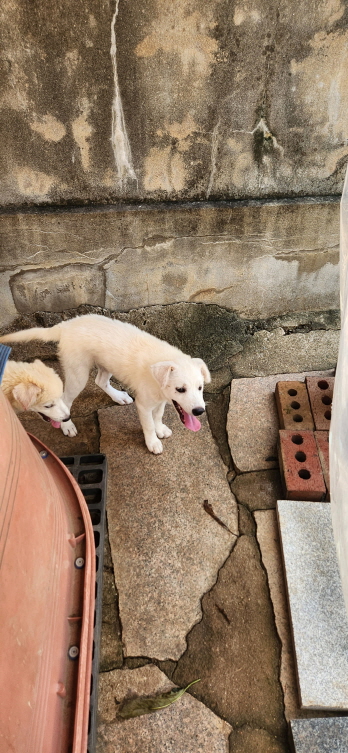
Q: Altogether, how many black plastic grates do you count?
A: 1